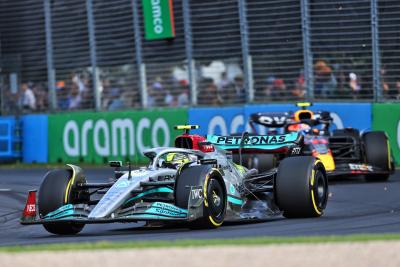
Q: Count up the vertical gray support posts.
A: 7